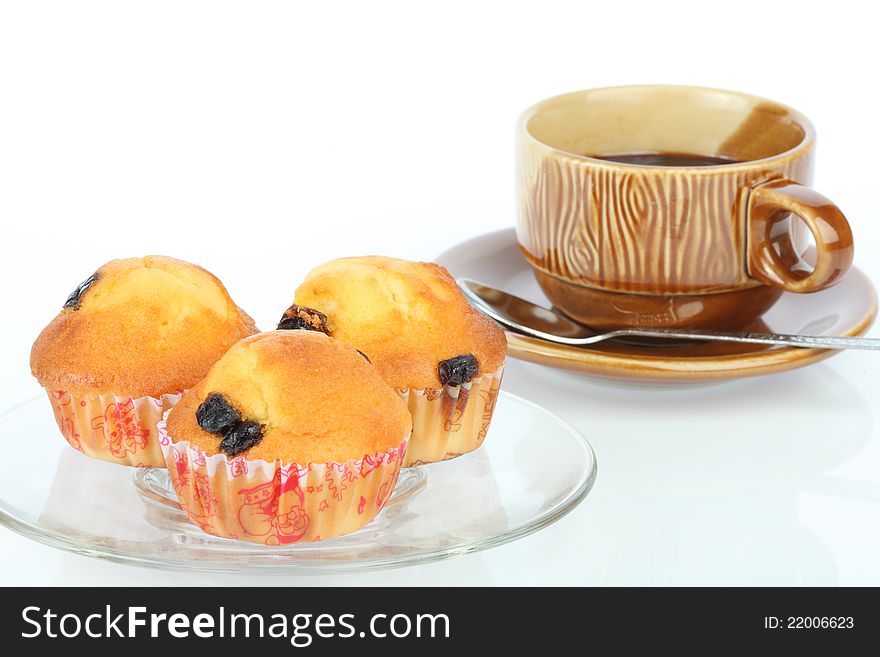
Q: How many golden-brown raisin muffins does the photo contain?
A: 3